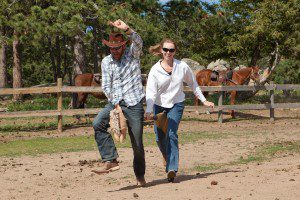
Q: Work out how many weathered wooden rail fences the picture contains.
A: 1